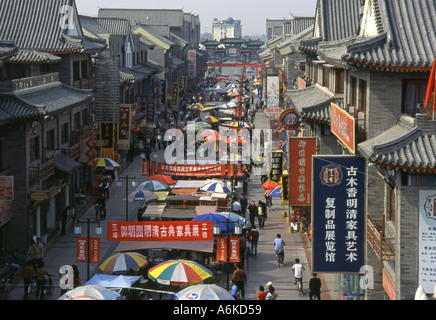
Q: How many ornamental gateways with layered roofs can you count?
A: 1